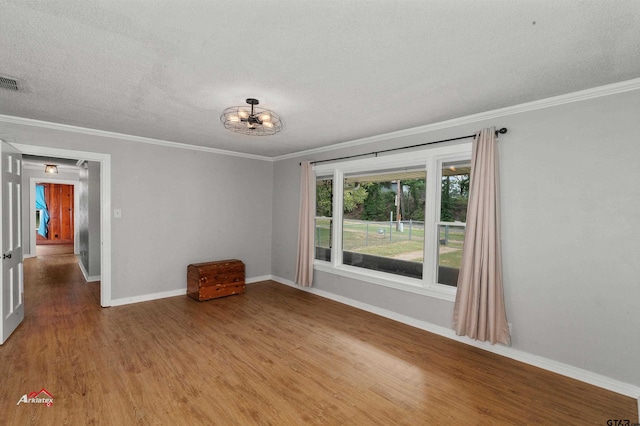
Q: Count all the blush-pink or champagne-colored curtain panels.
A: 2